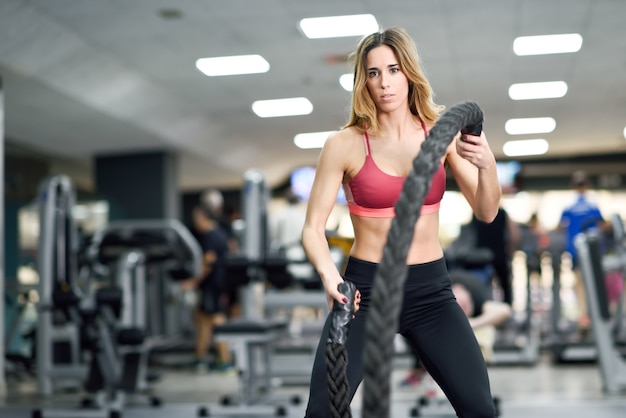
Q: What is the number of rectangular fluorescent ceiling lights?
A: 9